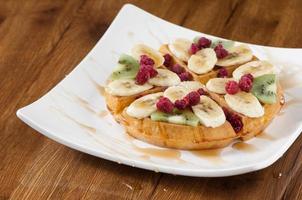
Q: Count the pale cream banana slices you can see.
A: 12